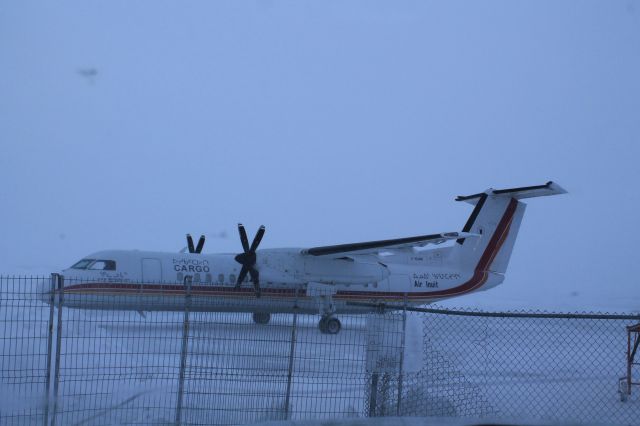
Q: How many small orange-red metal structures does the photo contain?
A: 1